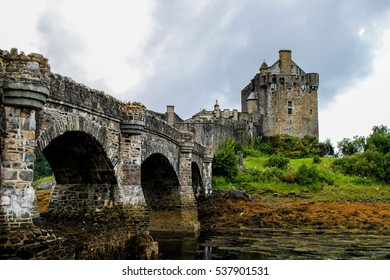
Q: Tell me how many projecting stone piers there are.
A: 4